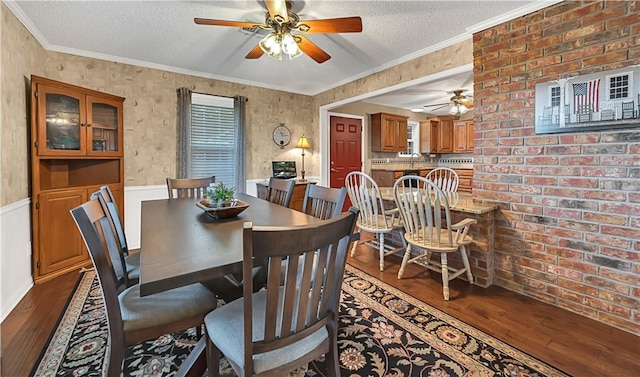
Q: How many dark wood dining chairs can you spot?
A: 6